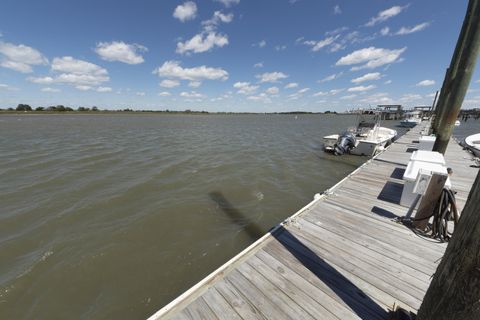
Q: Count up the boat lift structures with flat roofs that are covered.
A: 2